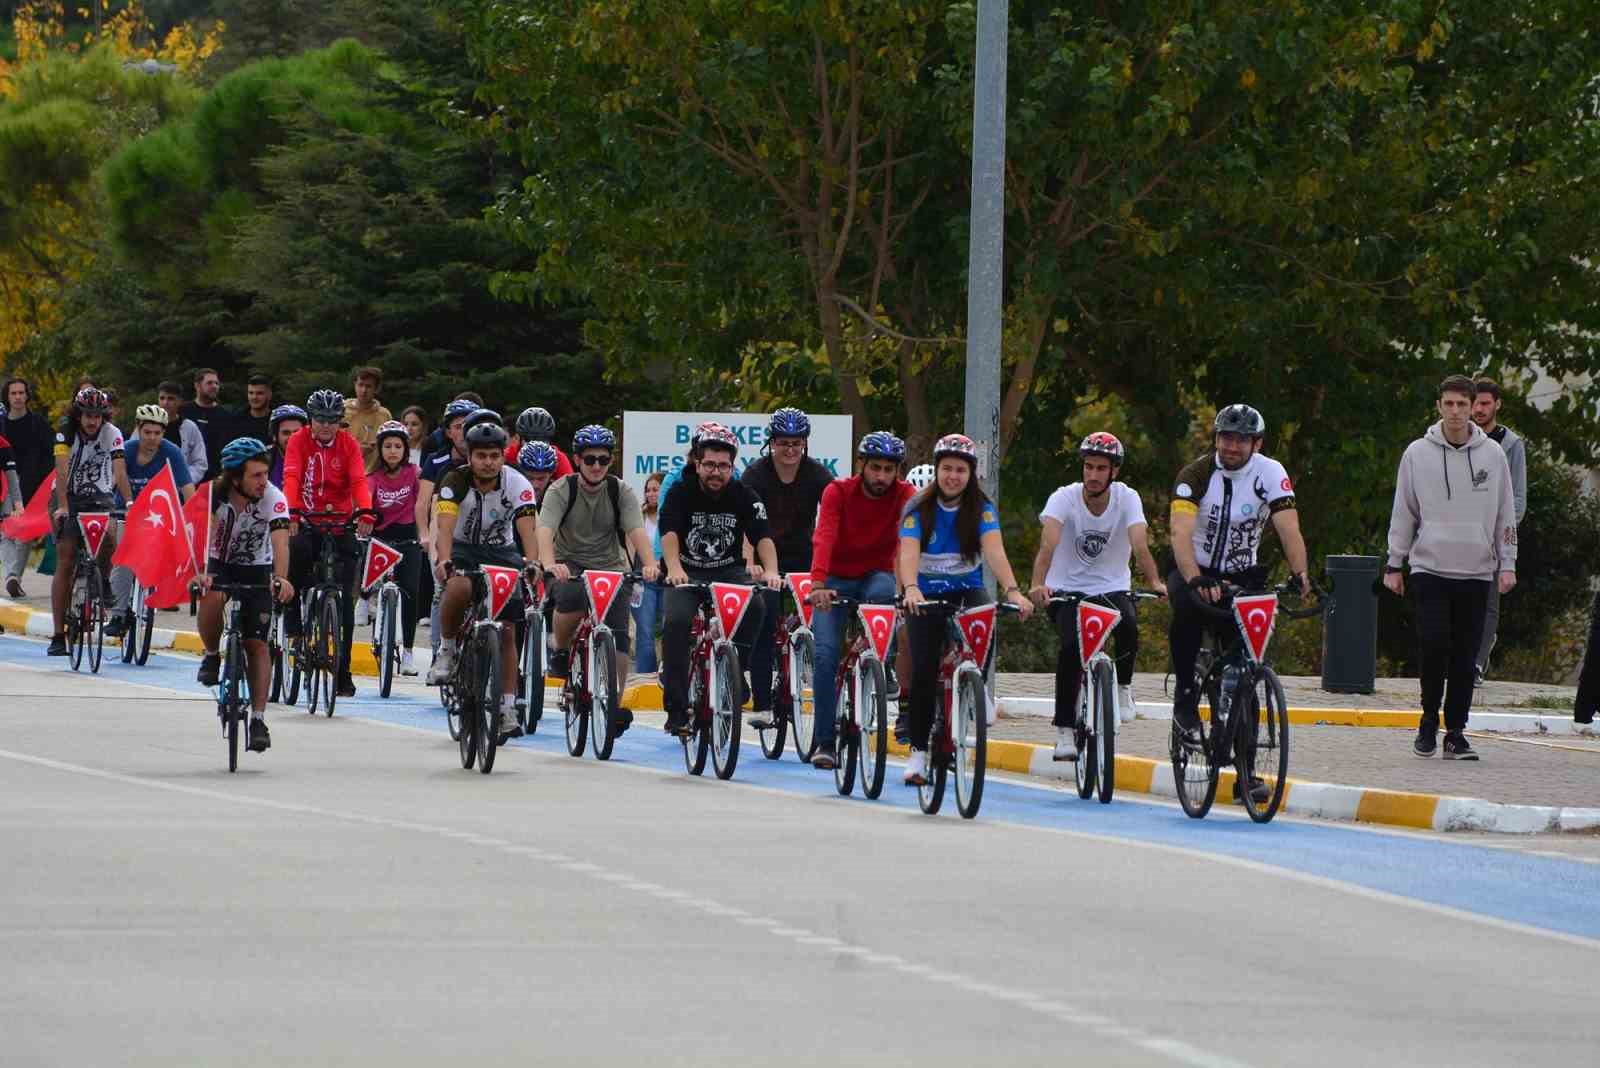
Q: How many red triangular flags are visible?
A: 10